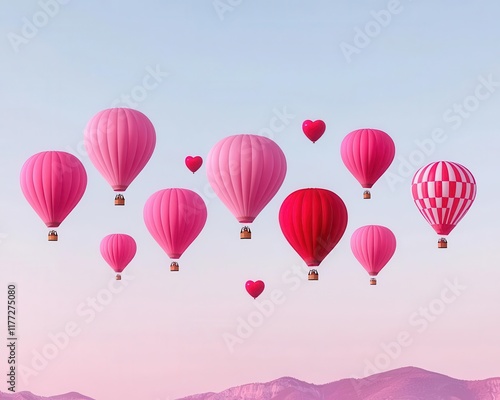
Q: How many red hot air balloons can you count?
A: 1